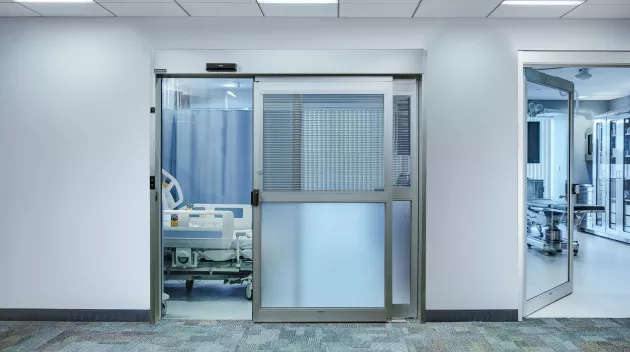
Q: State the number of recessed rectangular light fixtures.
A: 3